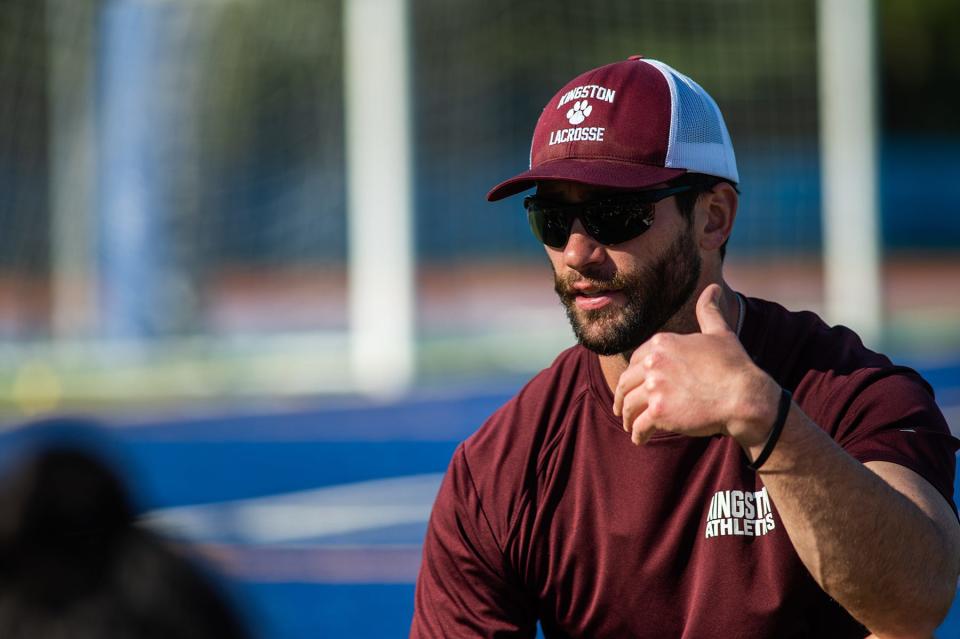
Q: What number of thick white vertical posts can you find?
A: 2